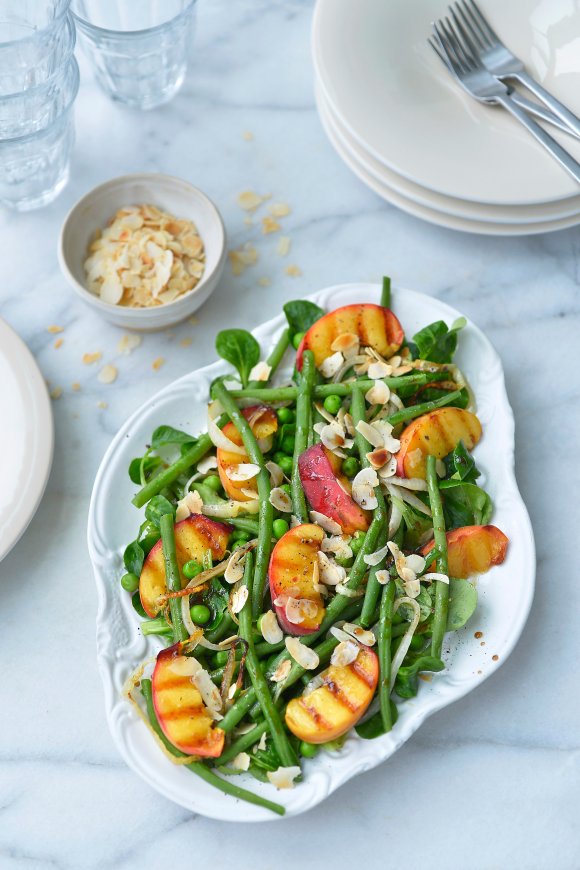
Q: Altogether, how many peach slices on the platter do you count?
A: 9